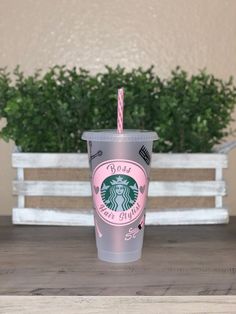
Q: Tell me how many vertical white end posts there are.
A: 2